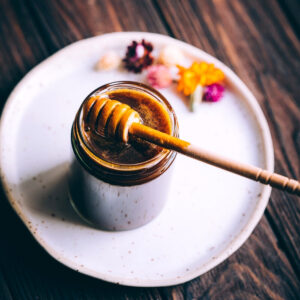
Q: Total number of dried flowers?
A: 6